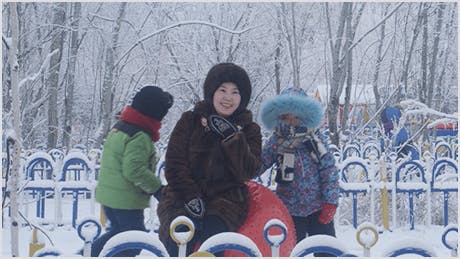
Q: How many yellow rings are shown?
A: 2